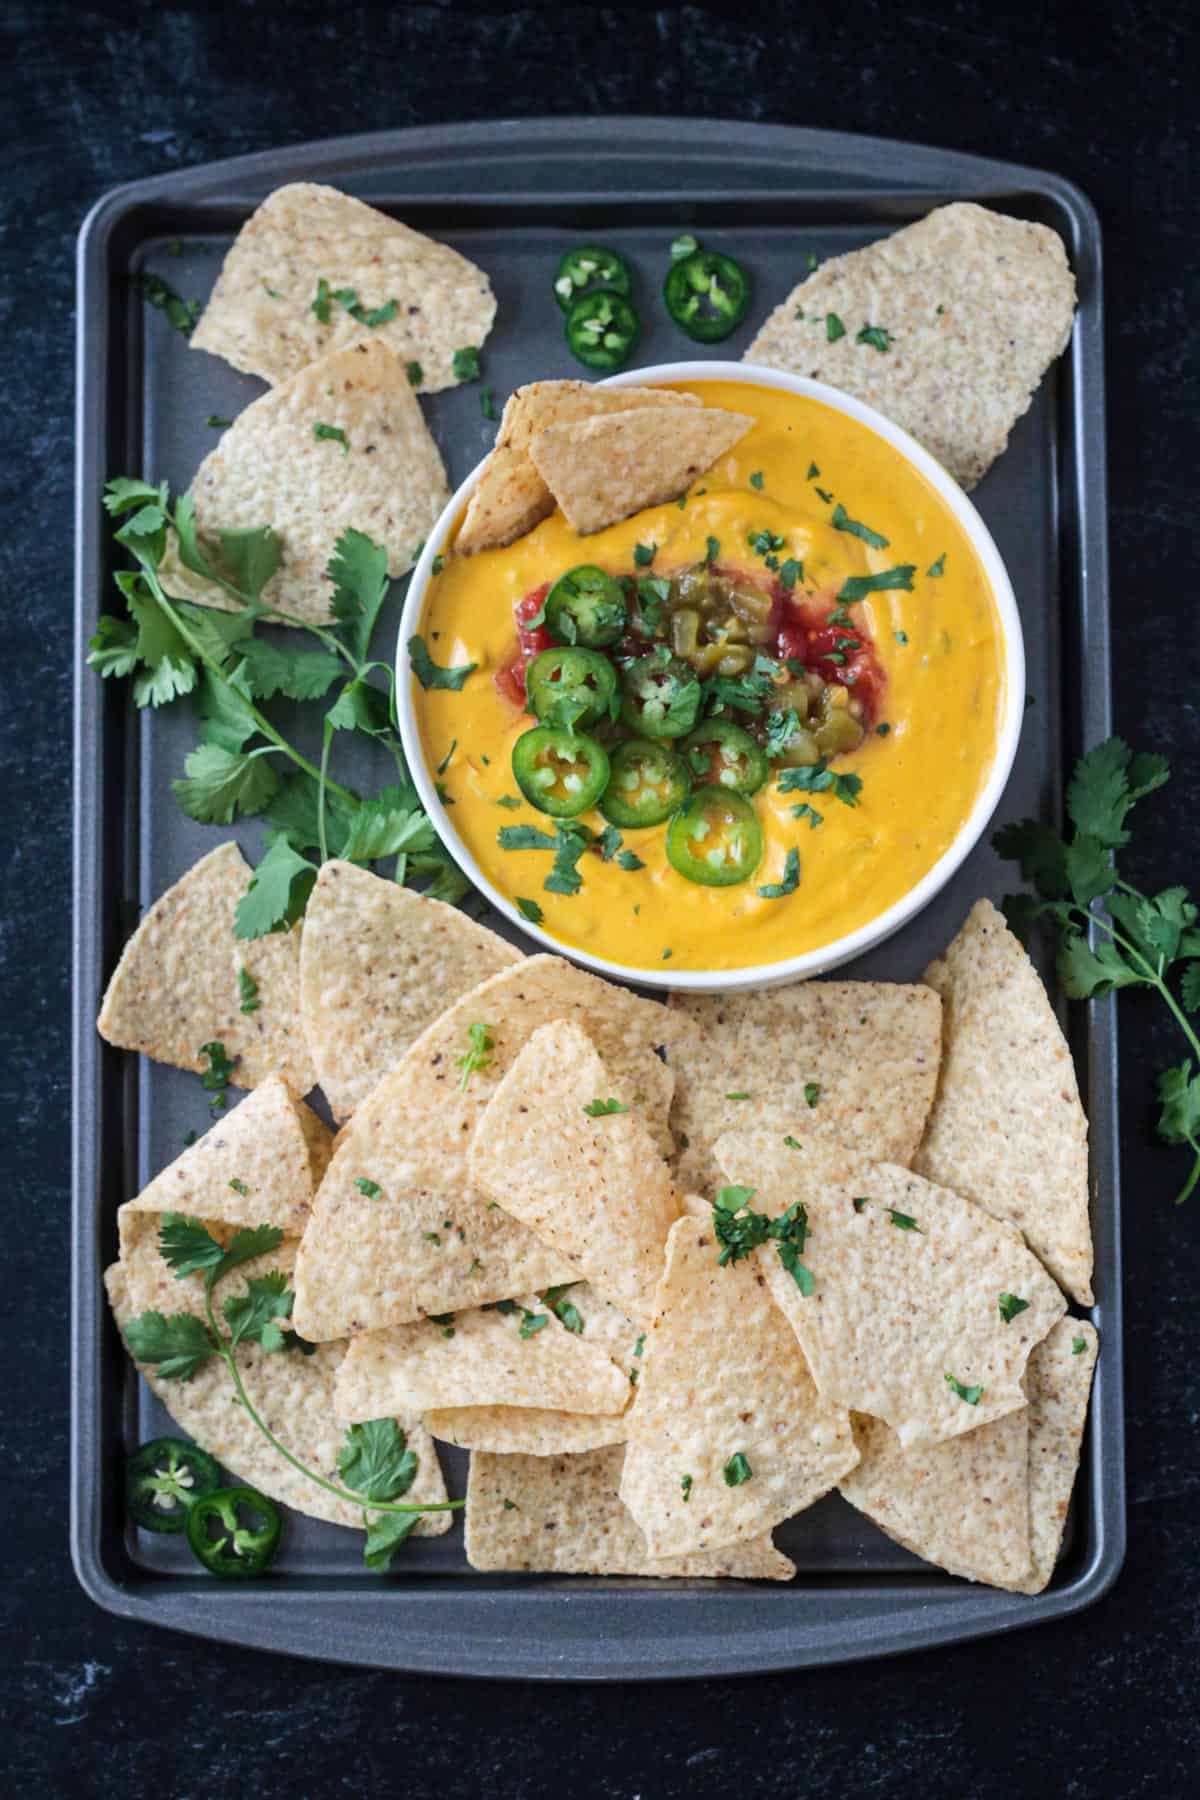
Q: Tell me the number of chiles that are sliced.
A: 12